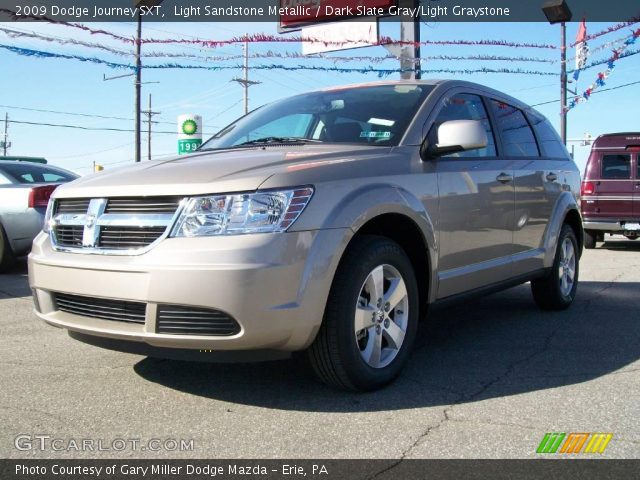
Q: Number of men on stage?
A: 0